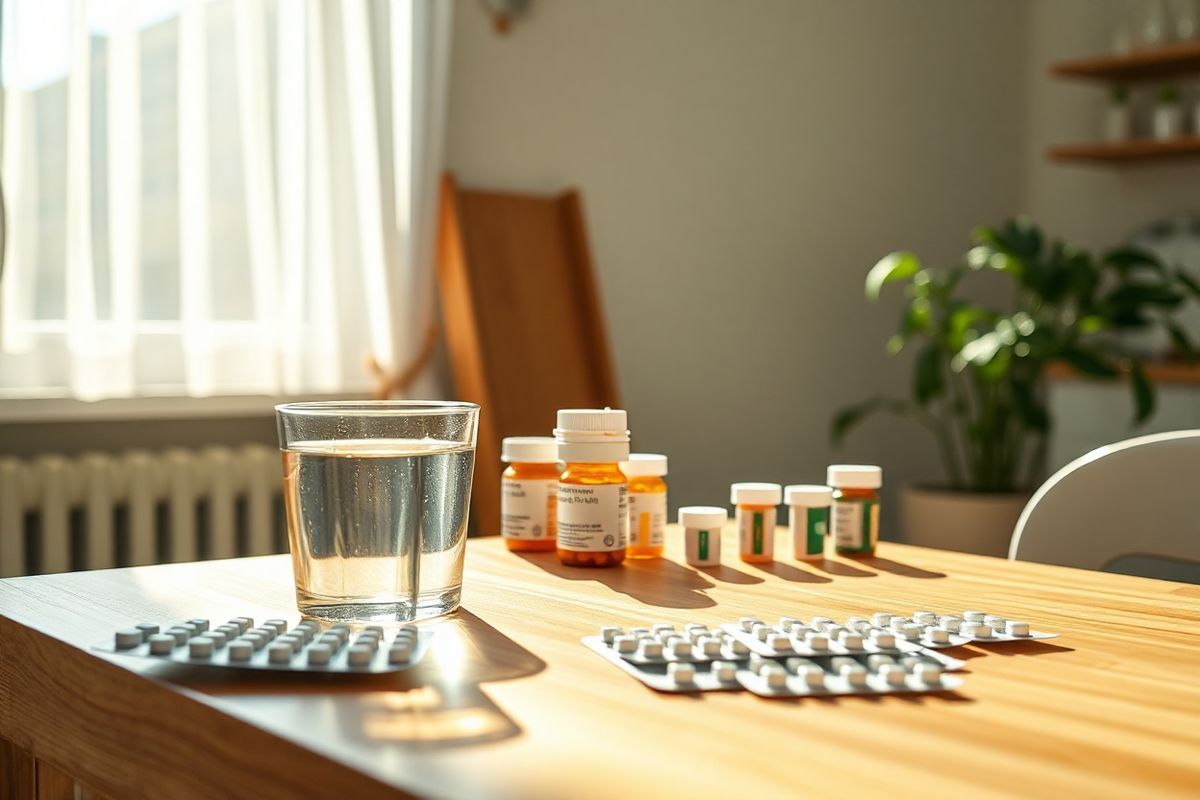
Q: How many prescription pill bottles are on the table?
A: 7